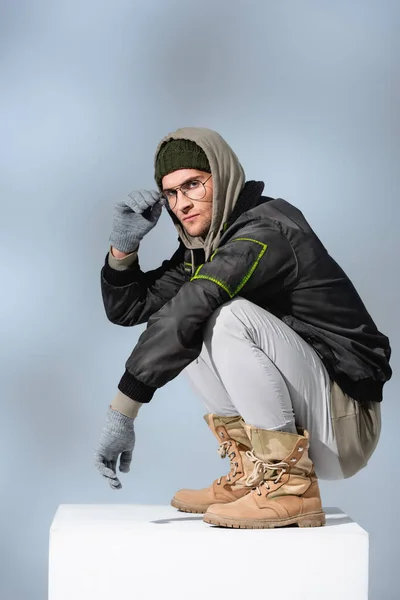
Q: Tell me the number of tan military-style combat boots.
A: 2